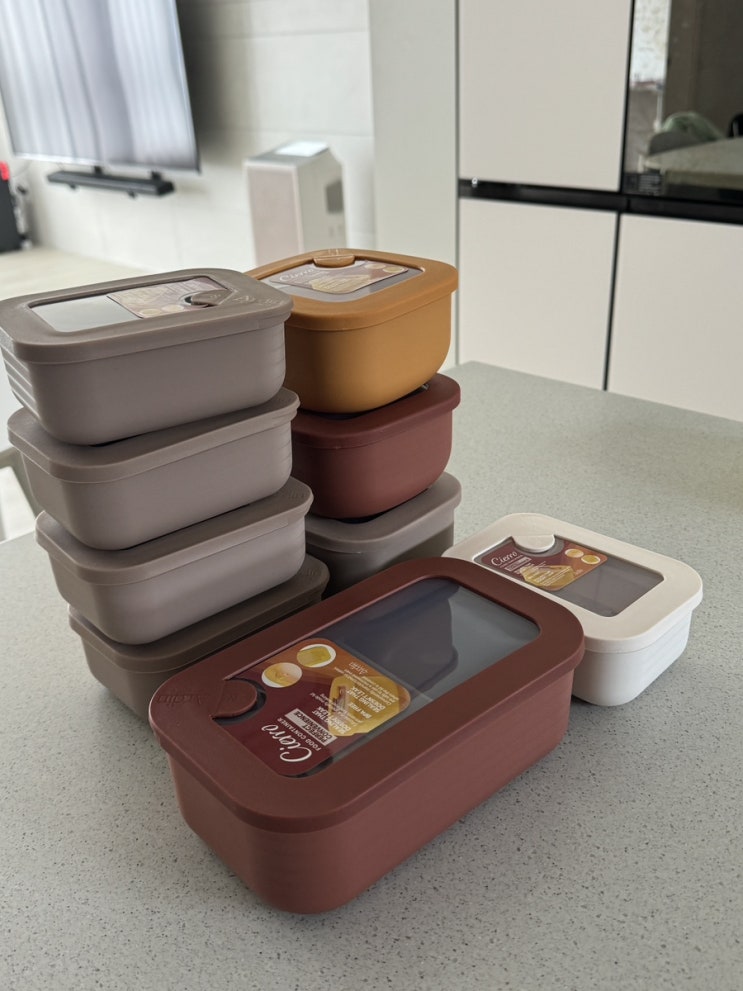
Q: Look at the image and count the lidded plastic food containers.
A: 9